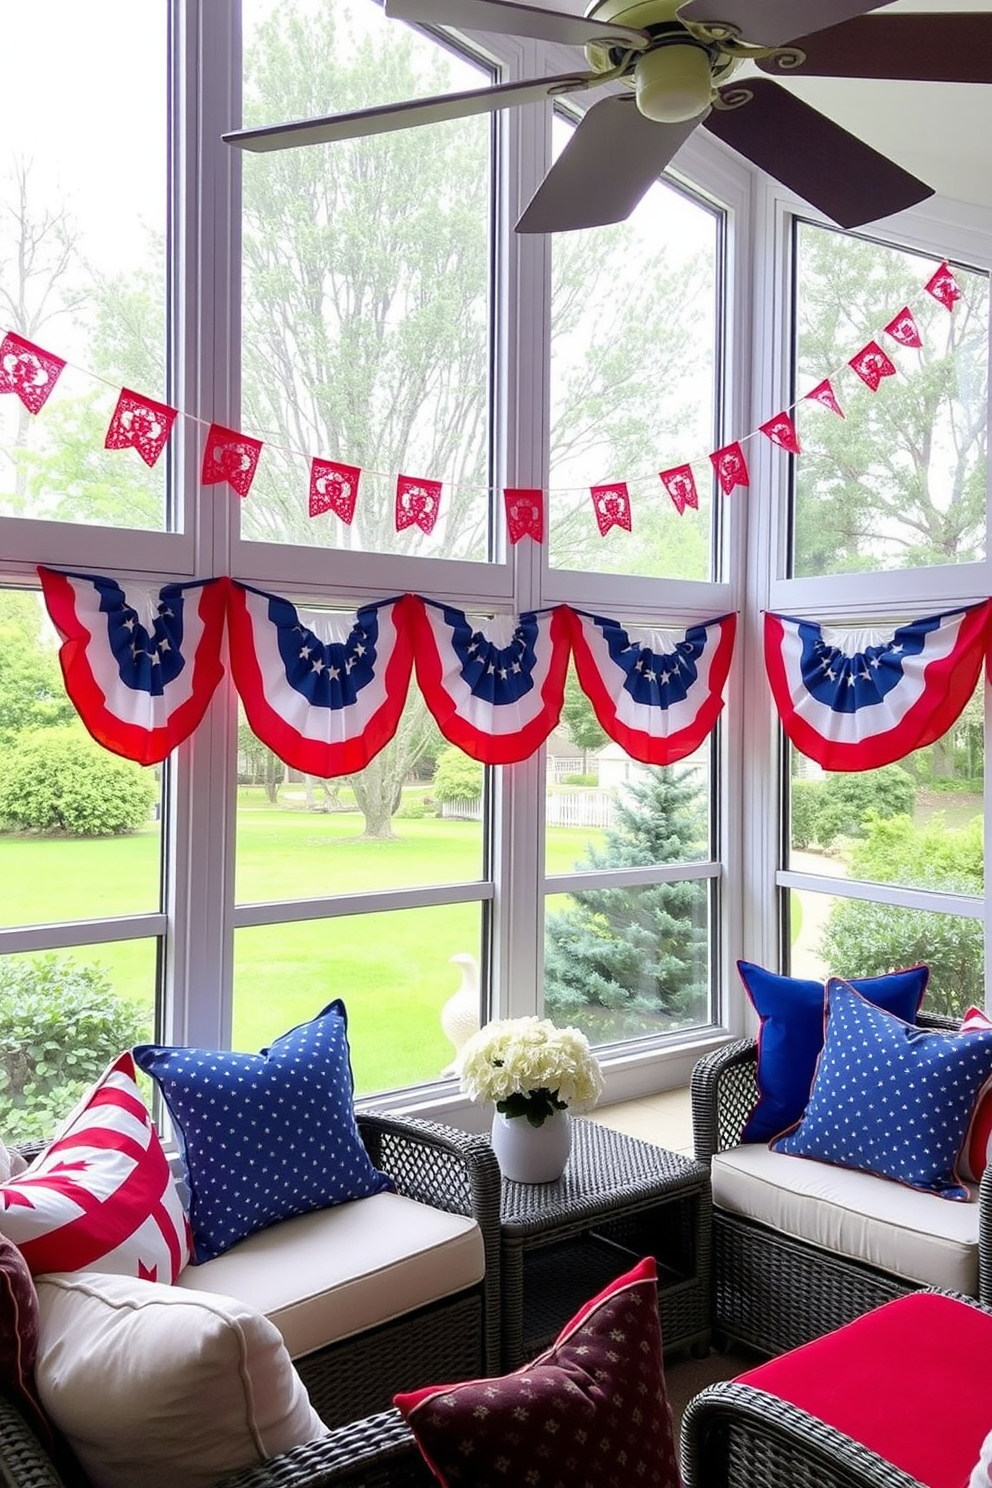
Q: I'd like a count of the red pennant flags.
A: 14